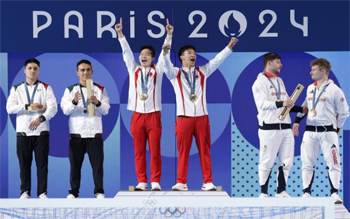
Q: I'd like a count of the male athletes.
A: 6